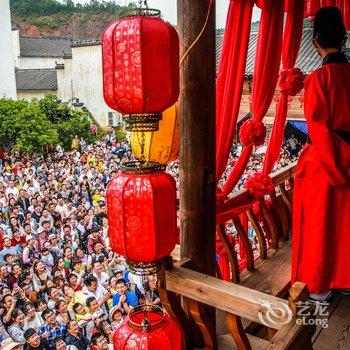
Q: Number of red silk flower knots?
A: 3